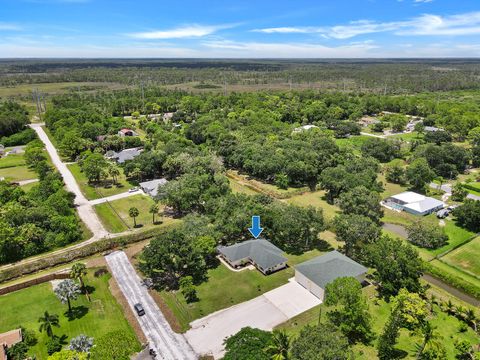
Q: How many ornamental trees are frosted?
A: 2